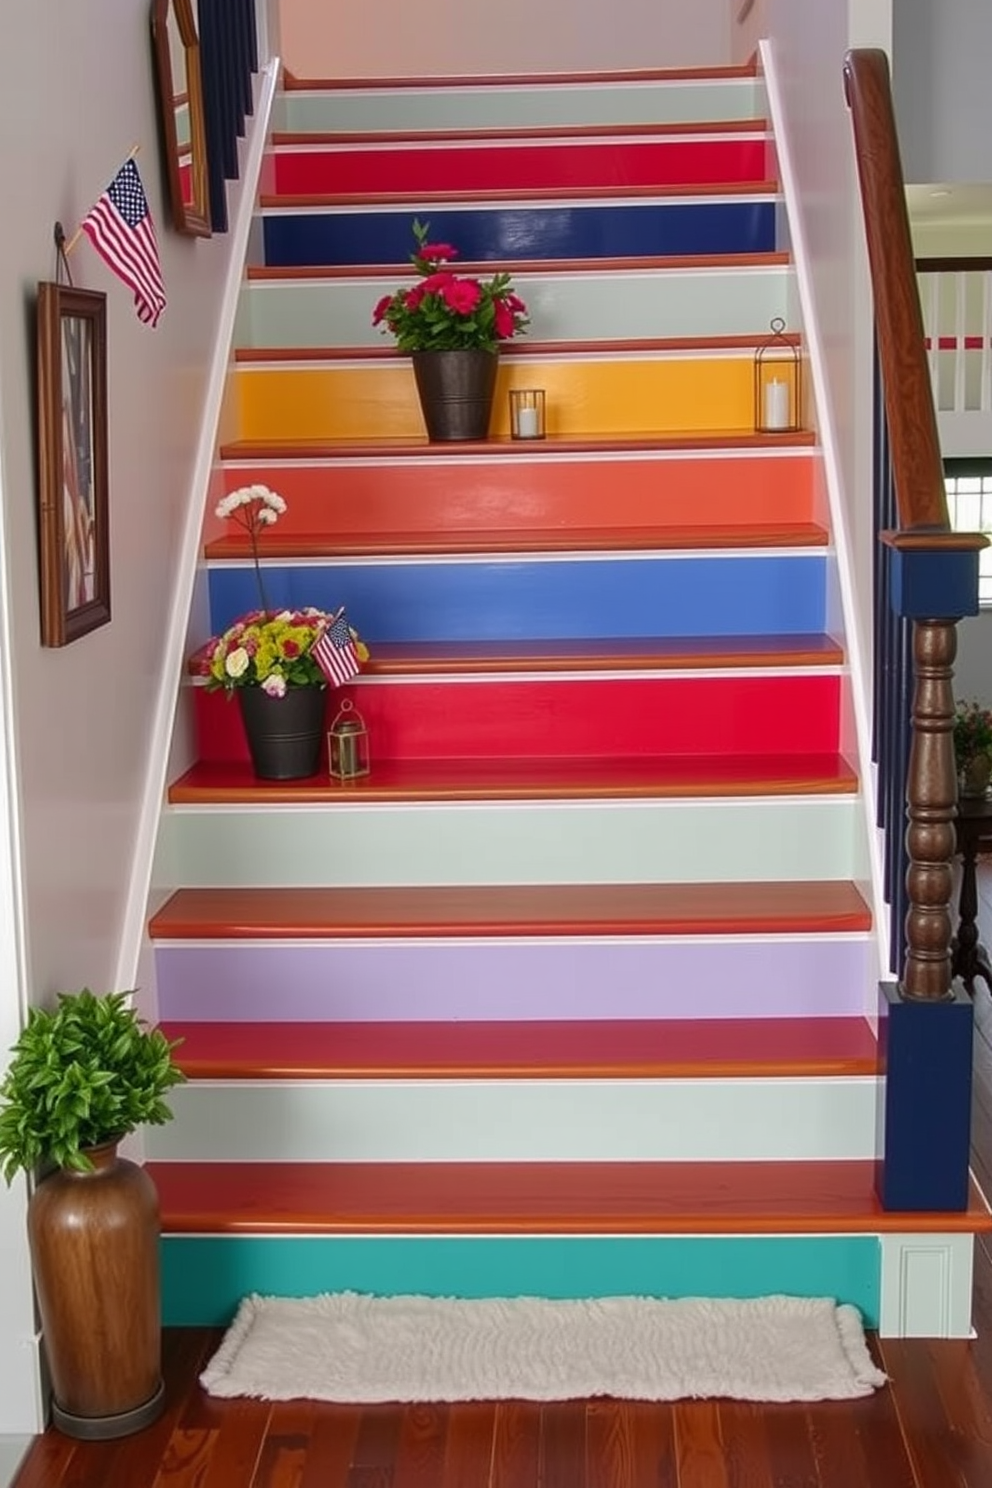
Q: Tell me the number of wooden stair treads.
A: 12